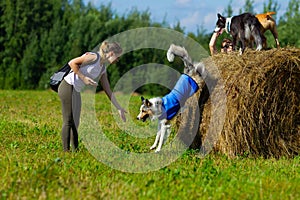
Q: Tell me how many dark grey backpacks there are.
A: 1